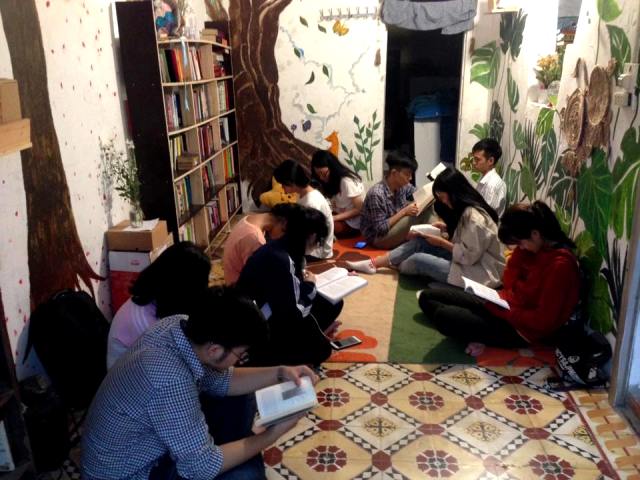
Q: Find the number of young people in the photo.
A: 10